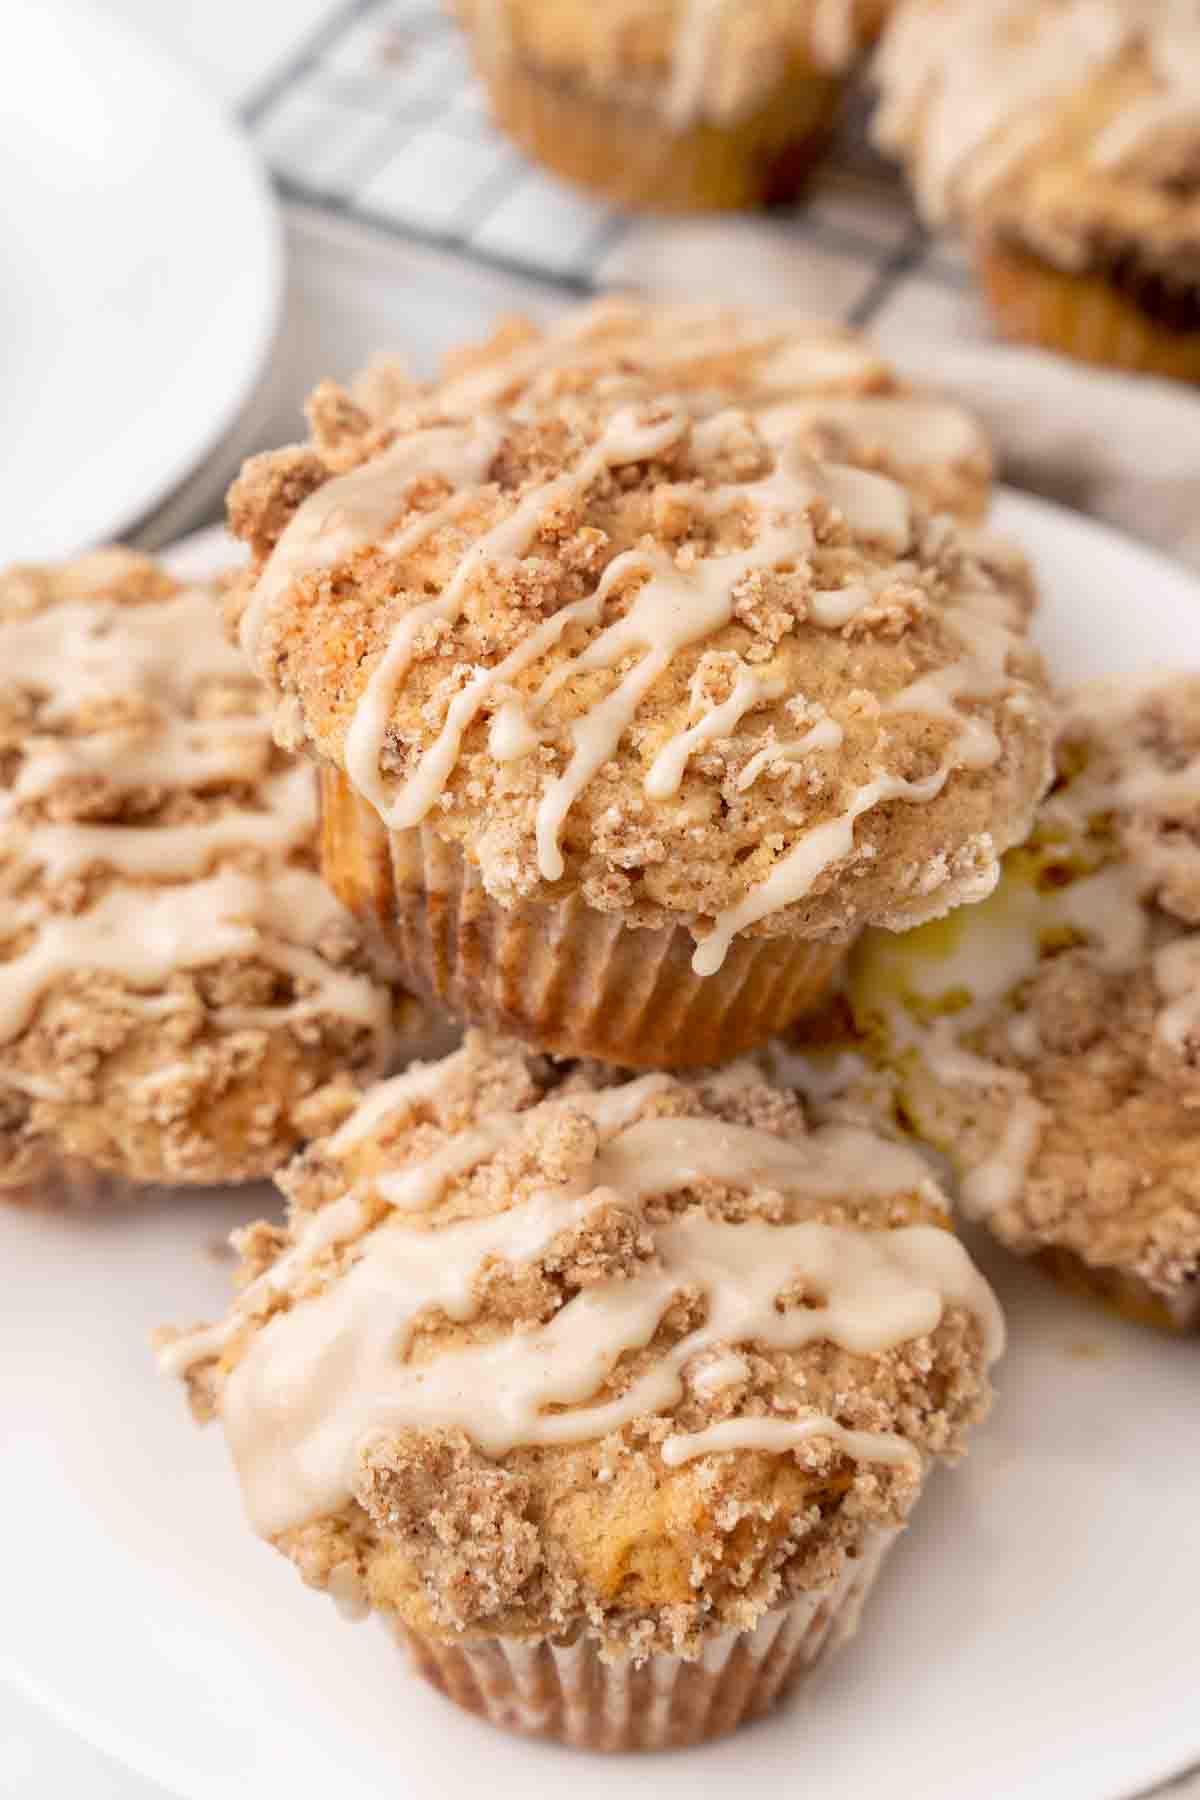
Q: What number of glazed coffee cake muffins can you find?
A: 7